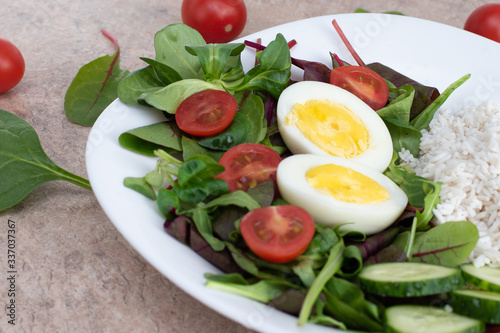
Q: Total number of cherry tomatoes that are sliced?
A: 4